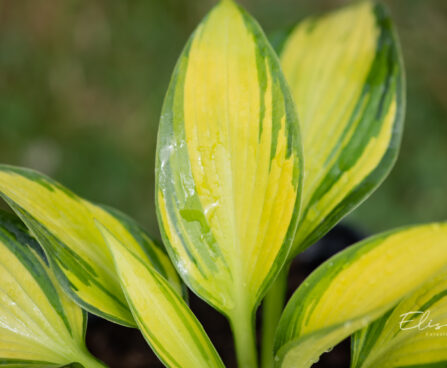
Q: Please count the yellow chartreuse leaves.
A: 7